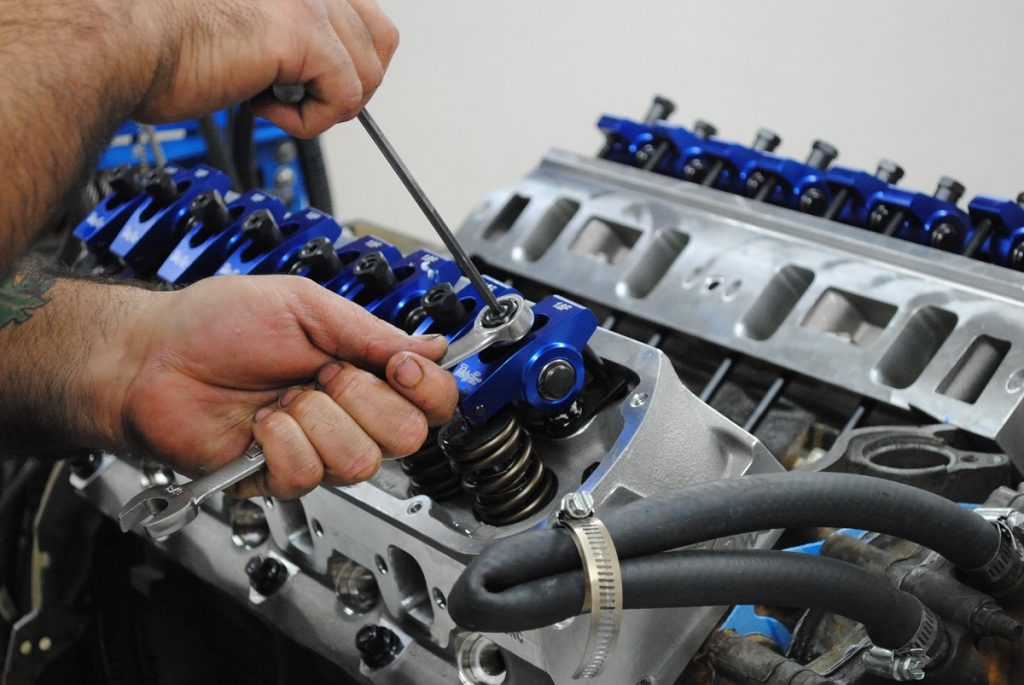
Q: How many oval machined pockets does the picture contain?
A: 4